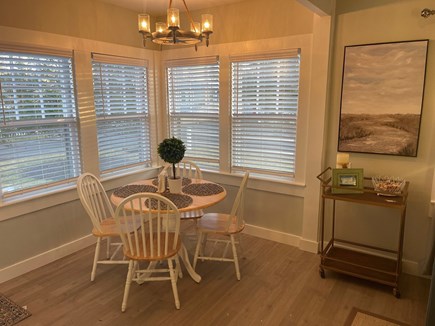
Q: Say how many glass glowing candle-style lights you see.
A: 5